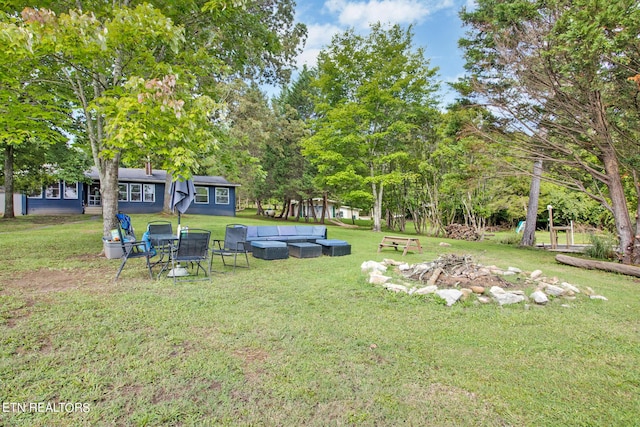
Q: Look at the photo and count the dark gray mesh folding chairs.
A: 4